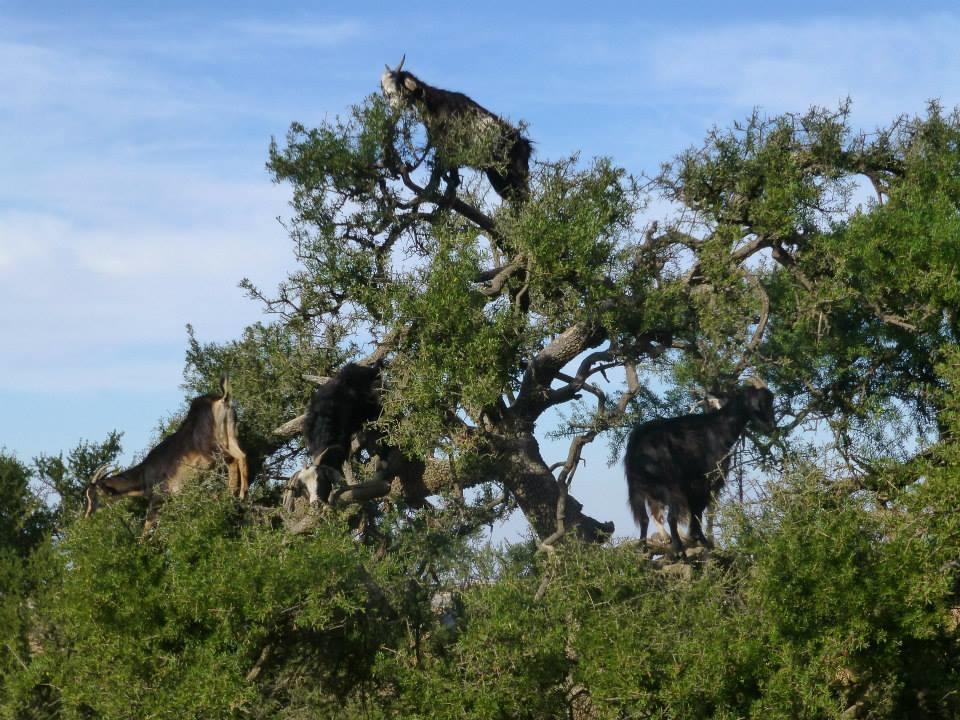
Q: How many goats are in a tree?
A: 4